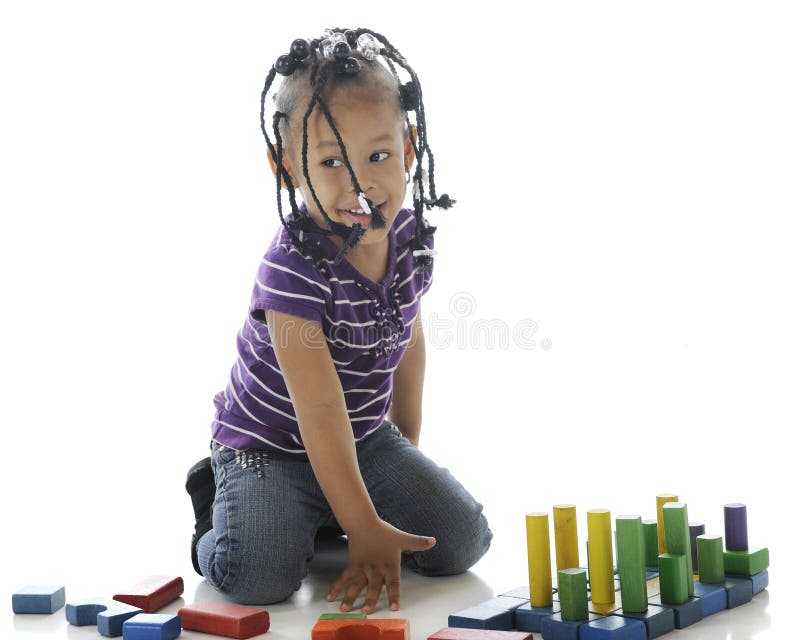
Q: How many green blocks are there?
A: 8